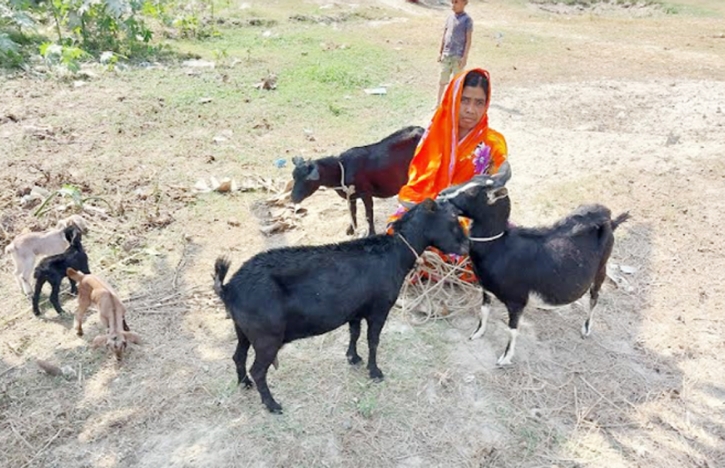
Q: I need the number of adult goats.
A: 3